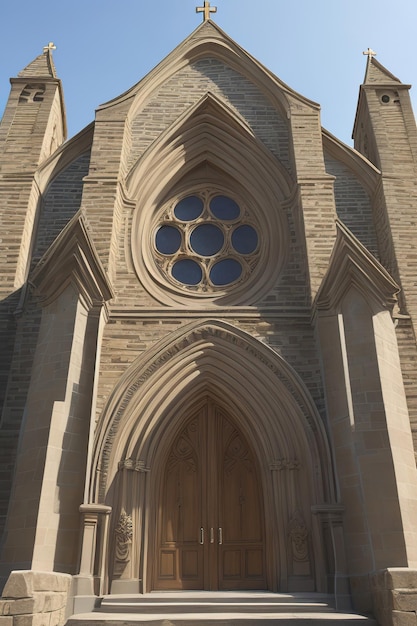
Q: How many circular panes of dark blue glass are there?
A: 7